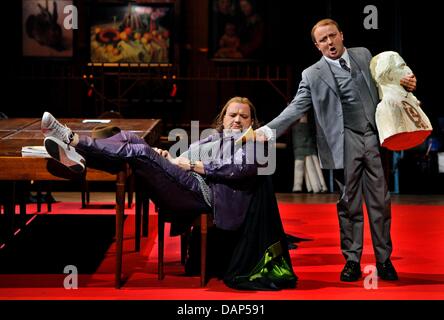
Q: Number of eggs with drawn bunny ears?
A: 0